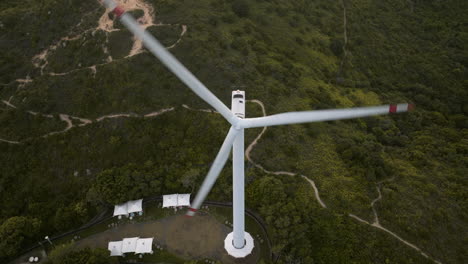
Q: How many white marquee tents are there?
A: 7